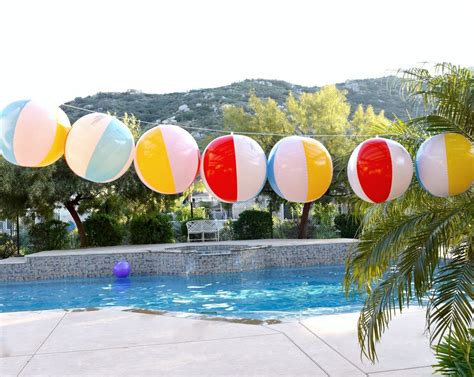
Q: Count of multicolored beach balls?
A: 7